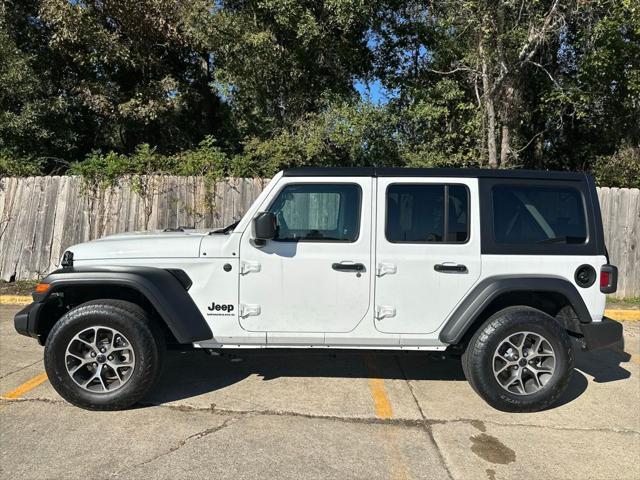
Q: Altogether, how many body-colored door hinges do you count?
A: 4